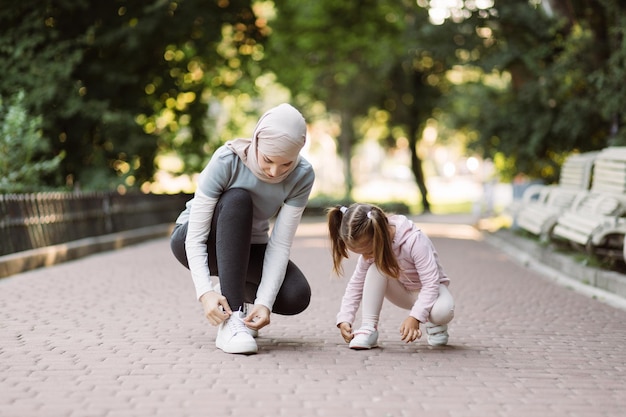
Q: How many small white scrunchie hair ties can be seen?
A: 2